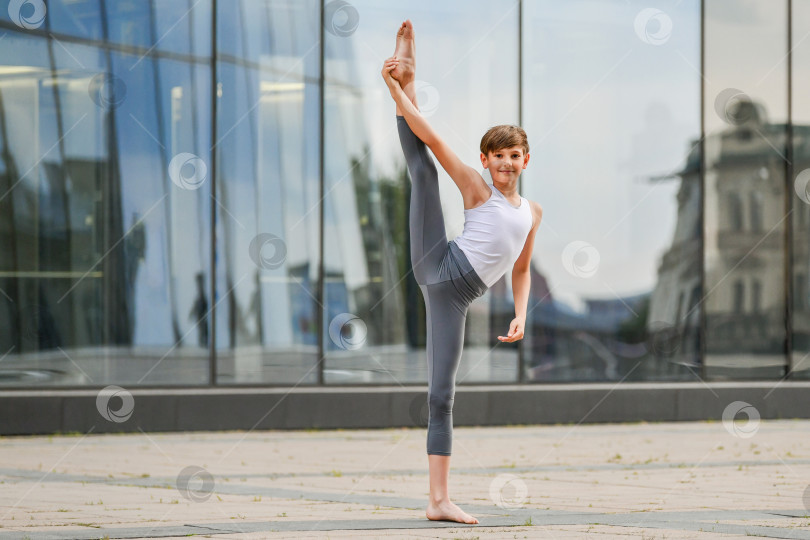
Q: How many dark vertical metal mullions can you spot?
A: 5